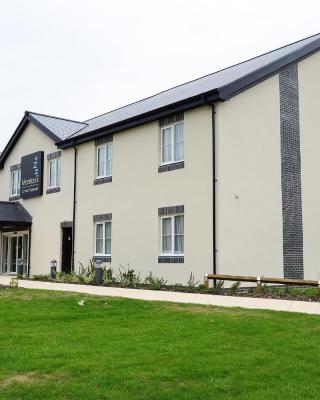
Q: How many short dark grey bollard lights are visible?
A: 3